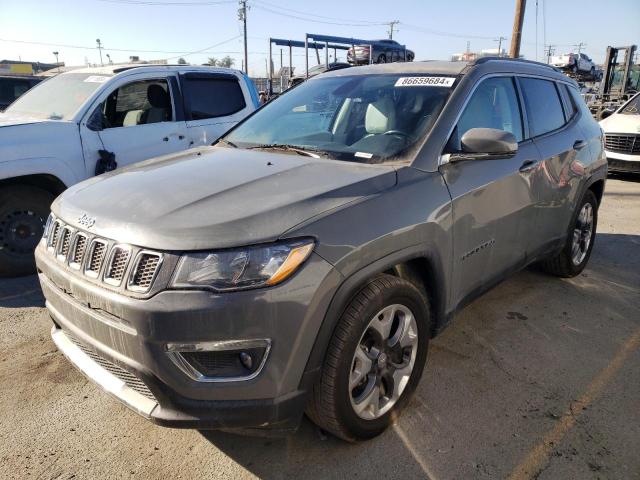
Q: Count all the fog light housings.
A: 1